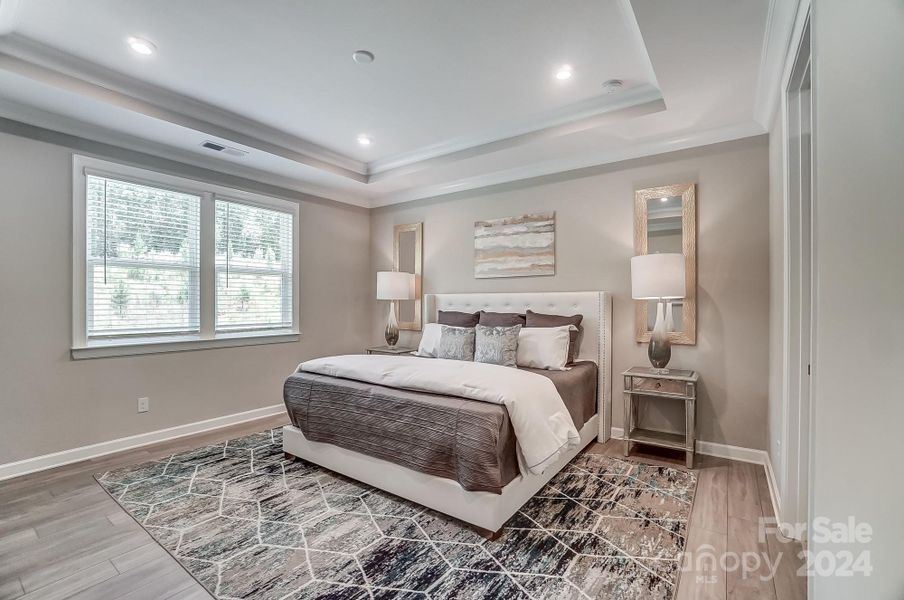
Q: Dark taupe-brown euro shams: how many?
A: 3